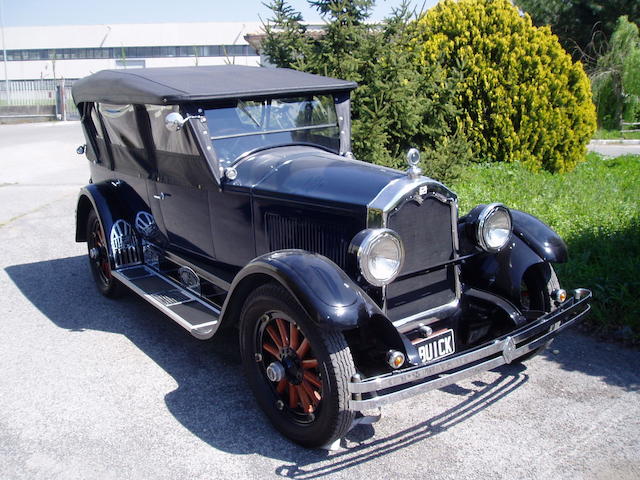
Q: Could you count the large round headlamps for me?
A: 2